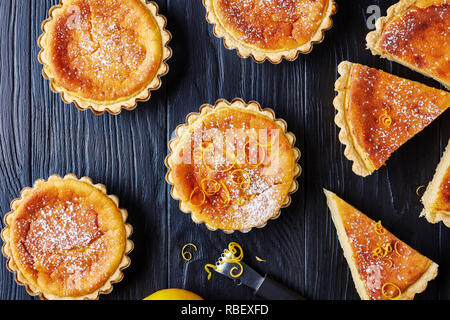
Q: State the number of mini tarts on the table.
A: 4